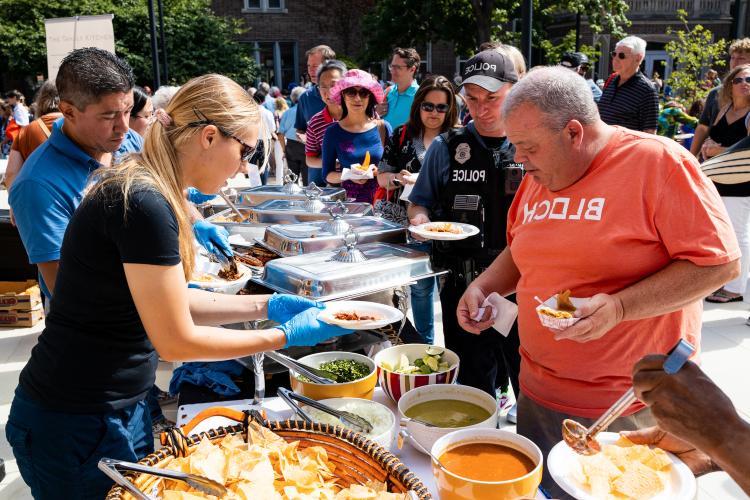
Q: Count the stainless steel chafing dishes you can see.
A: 4